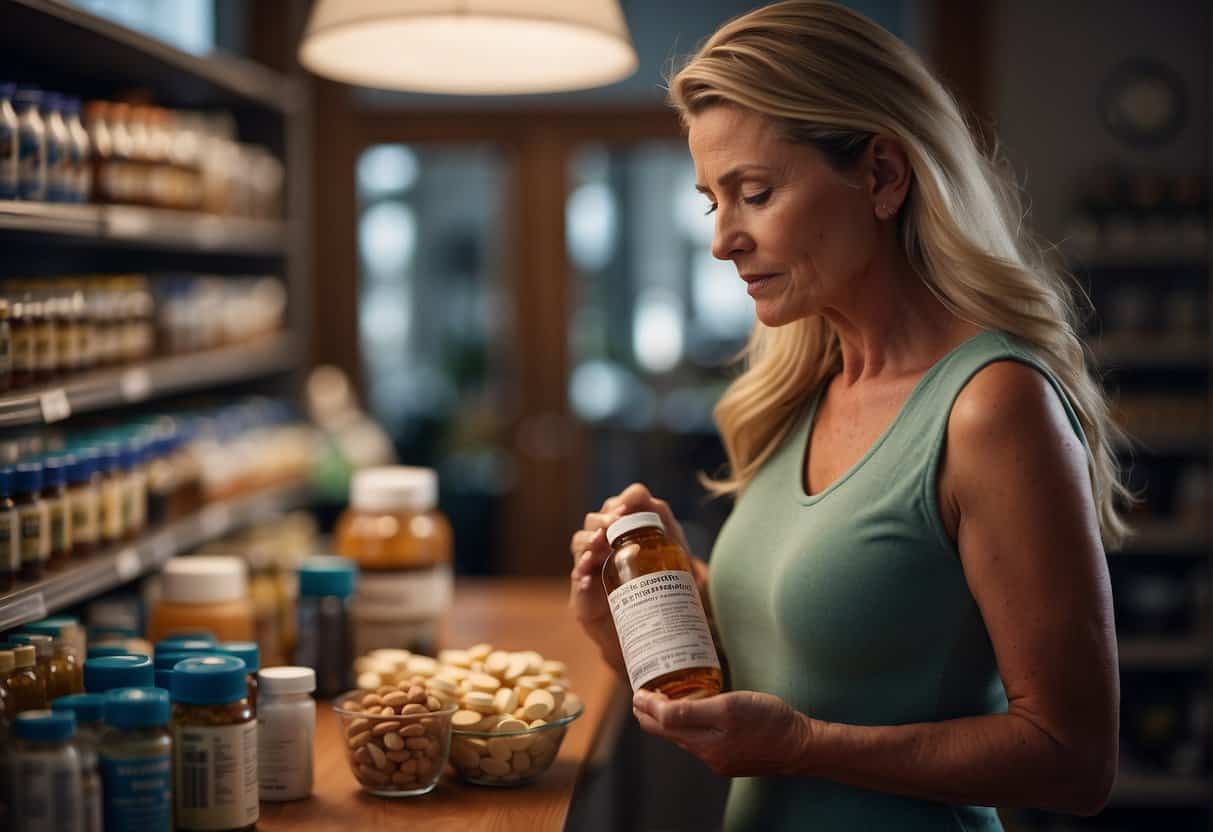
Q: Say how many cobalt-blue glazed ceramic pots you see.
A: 0